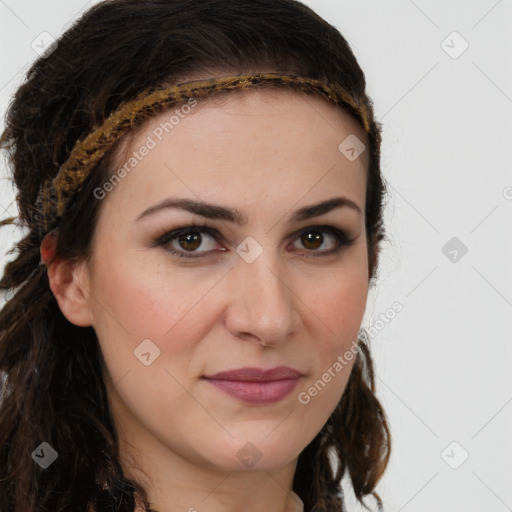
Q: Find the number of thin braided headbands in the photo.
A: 1